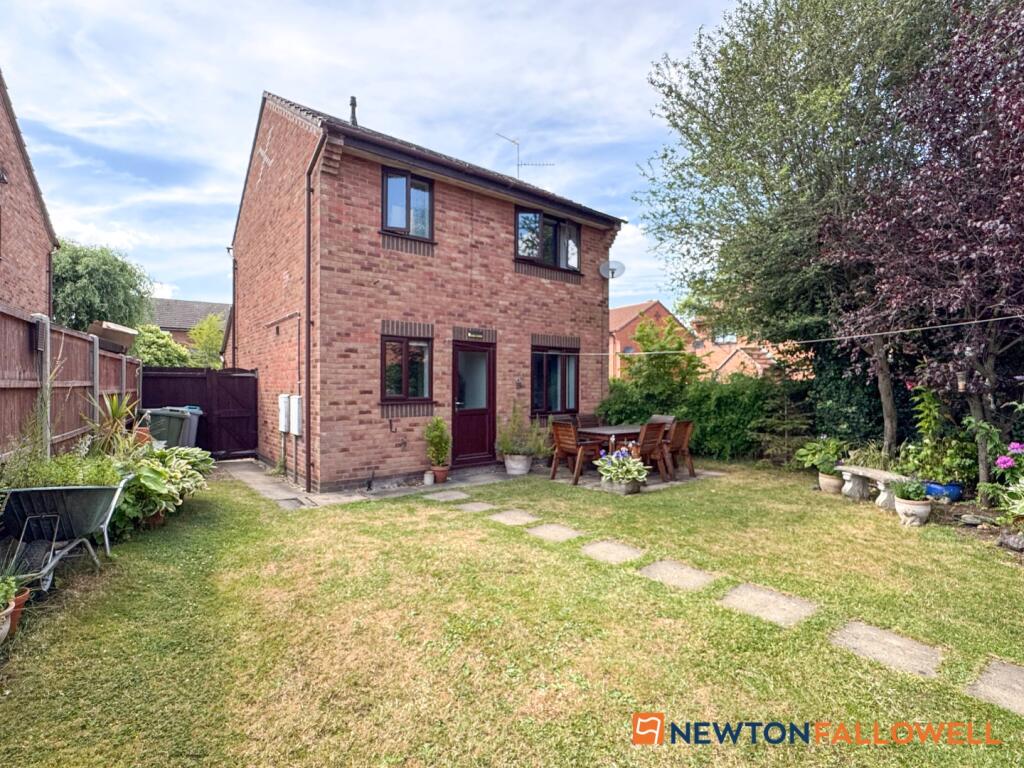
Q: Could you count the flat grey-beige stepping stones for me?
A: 9